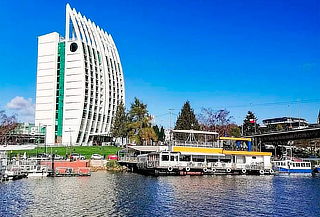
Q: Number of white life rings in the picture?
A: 8